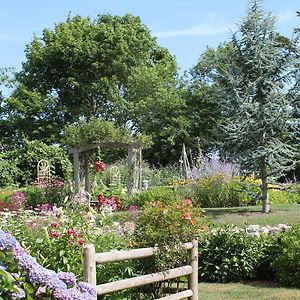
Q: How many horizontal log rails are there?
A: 3